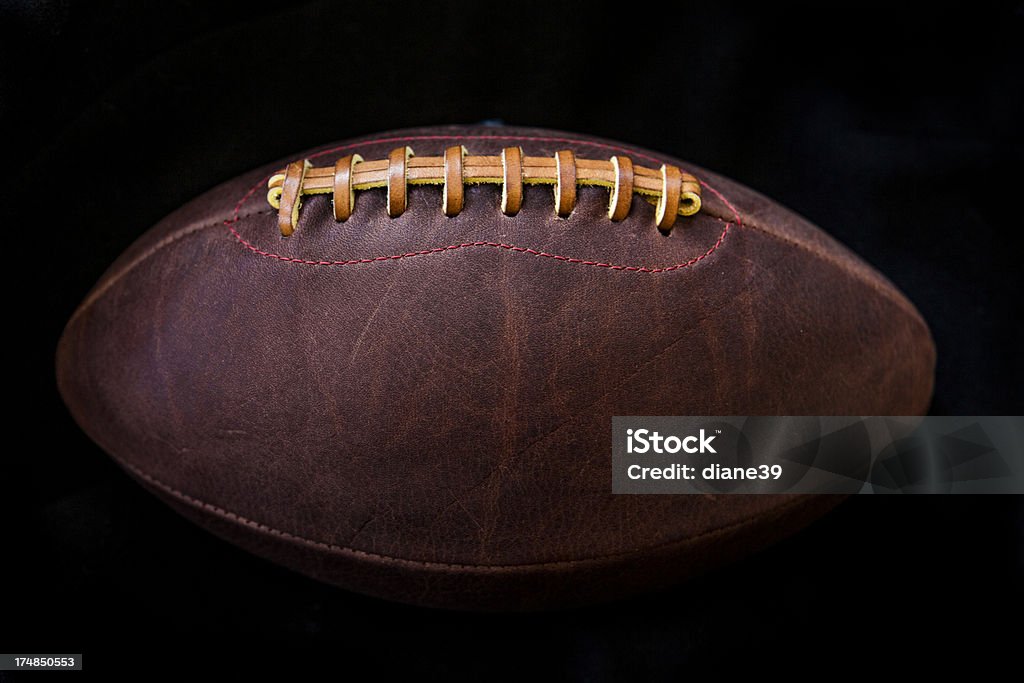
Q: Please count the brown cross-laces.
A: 8